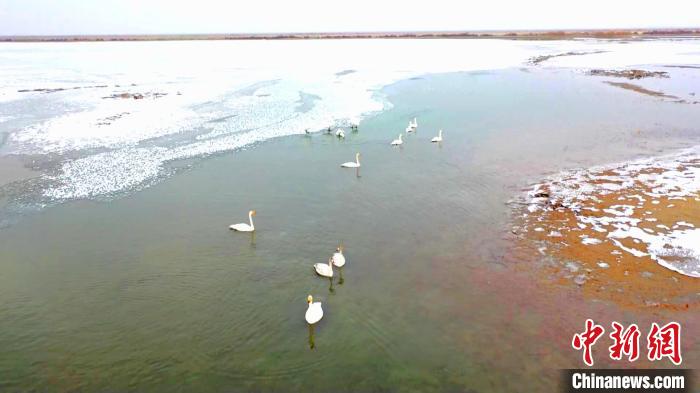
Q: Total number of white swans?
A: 10